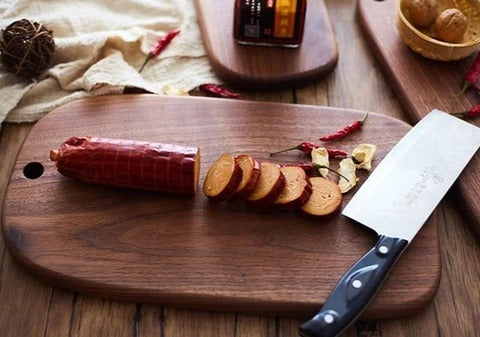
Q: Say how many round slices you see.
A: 5